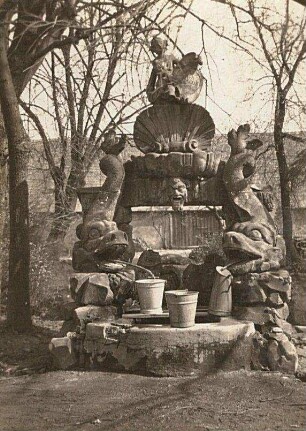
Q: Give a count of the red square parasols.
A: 0